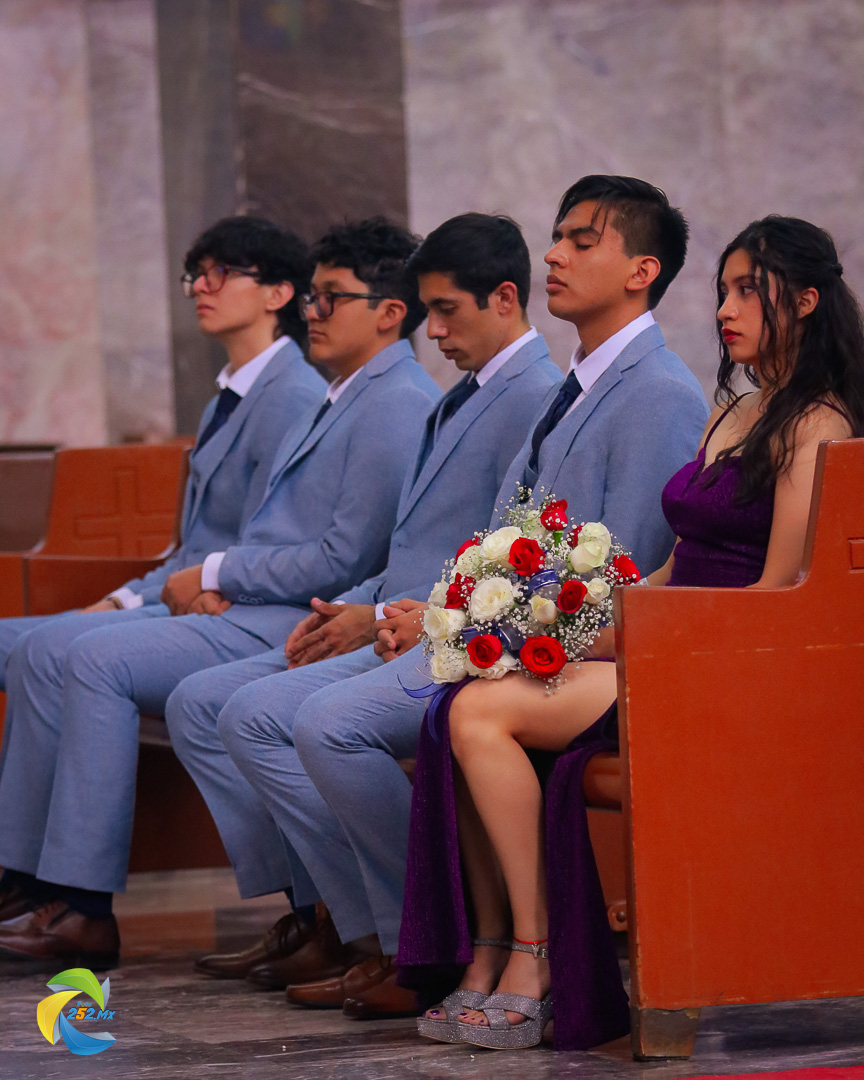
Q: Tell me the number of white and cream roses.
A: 12